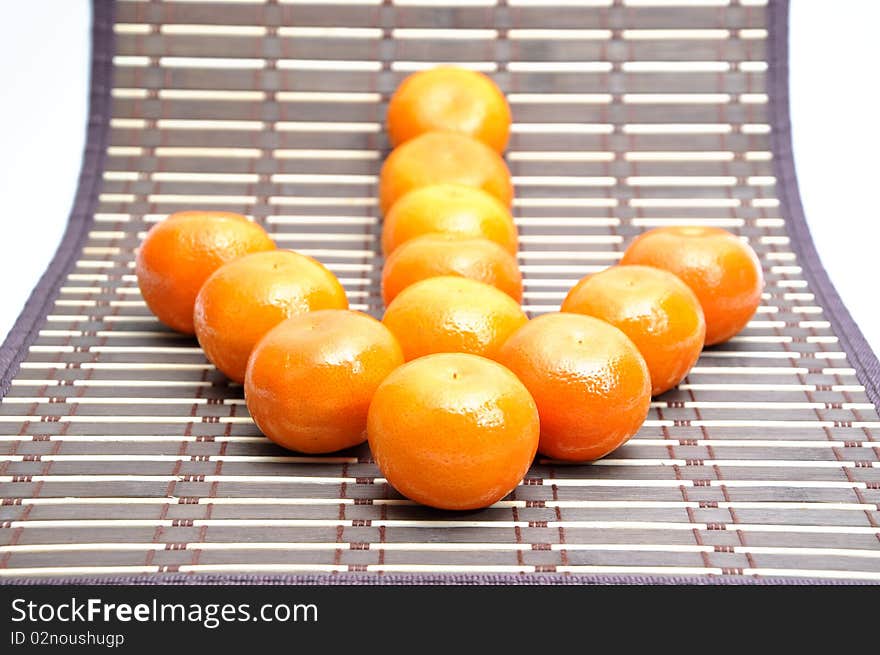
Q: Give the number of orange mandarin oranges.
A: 12